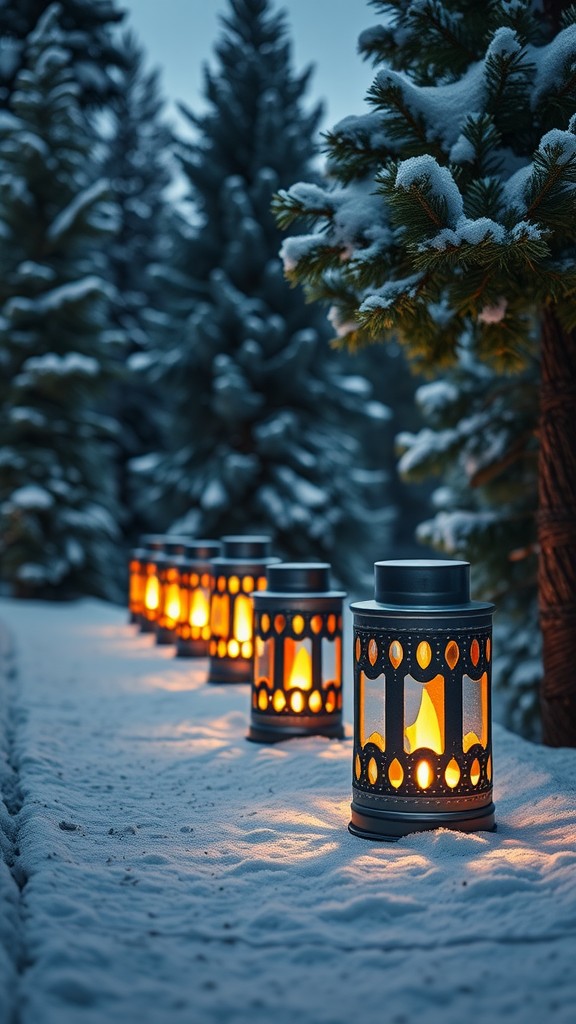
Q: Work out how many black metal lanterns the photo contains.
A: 7